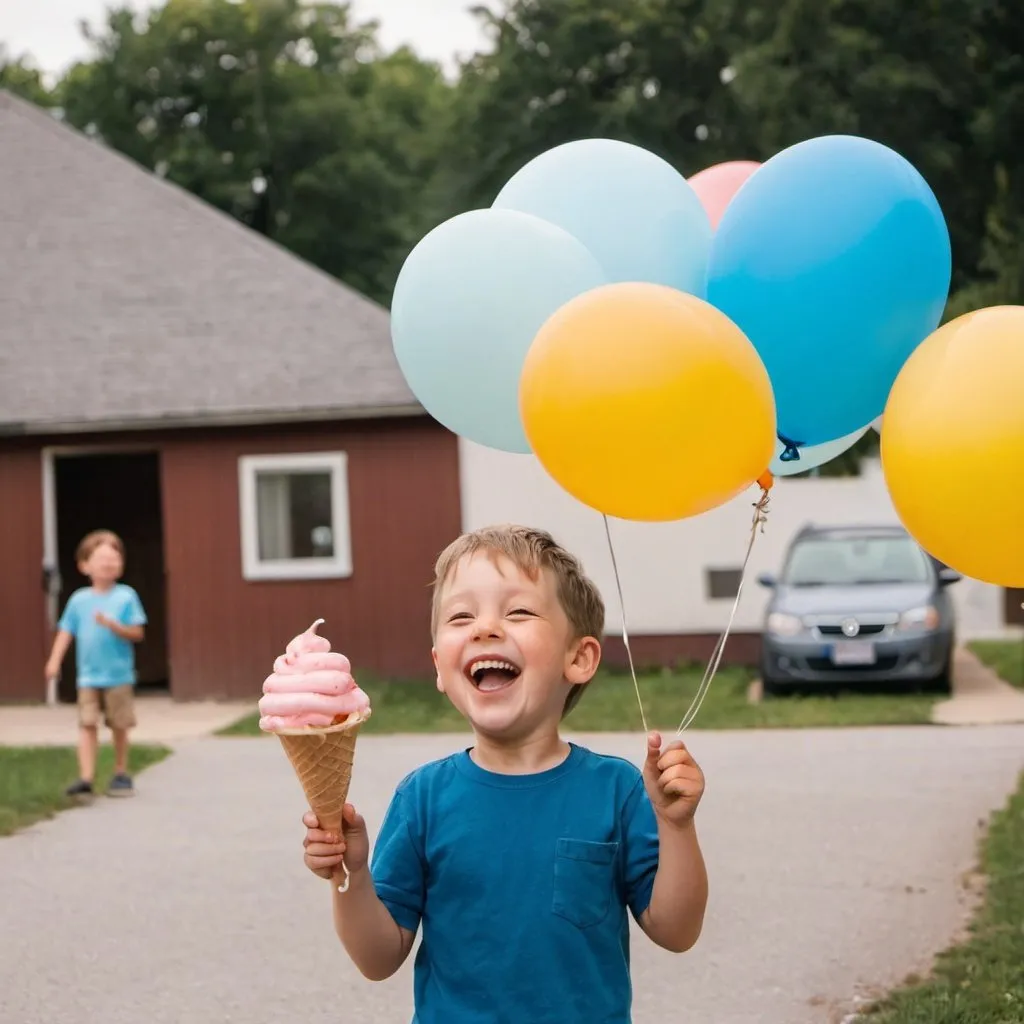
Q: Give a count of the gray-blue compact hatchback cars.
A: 1